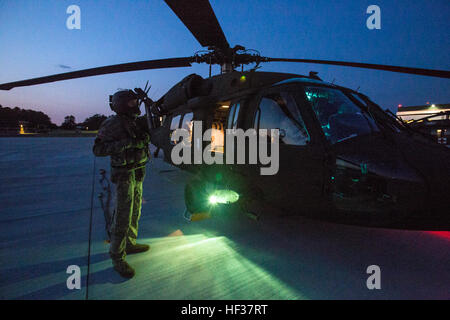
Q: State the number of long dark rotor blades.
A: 3